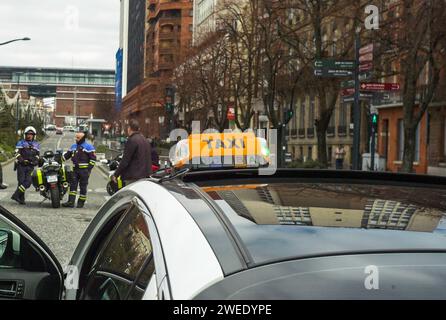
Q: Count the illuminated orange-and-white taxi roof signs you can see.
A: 1